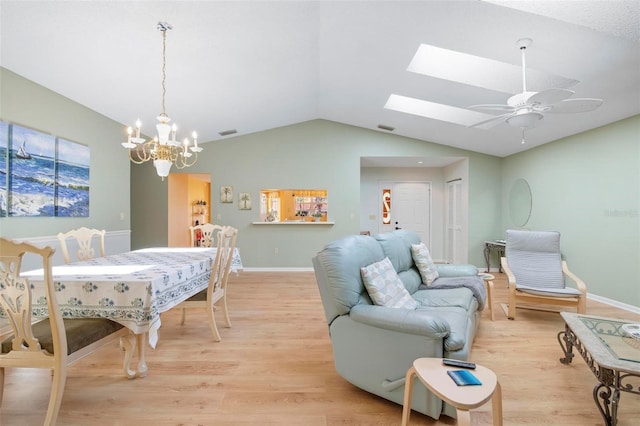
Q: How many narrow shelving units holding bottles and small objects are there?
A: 1